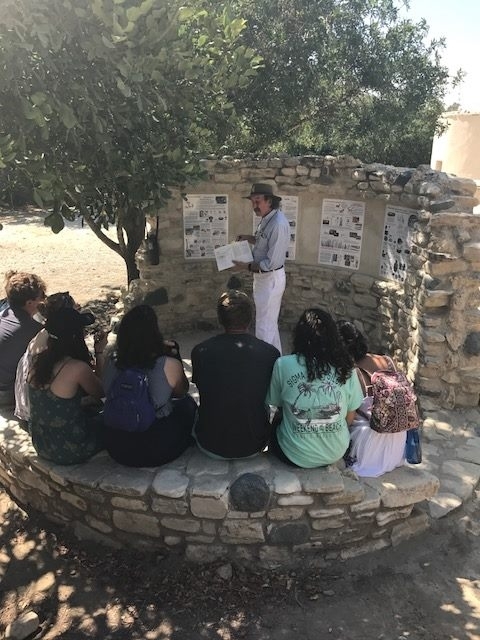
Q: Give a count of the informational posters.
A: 4